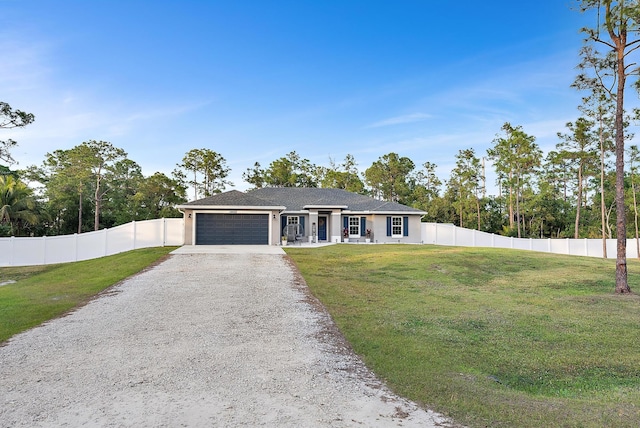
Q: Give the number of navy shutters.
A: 6